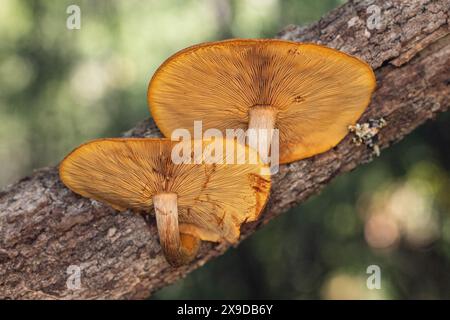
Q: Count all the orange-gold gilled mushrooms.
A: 2